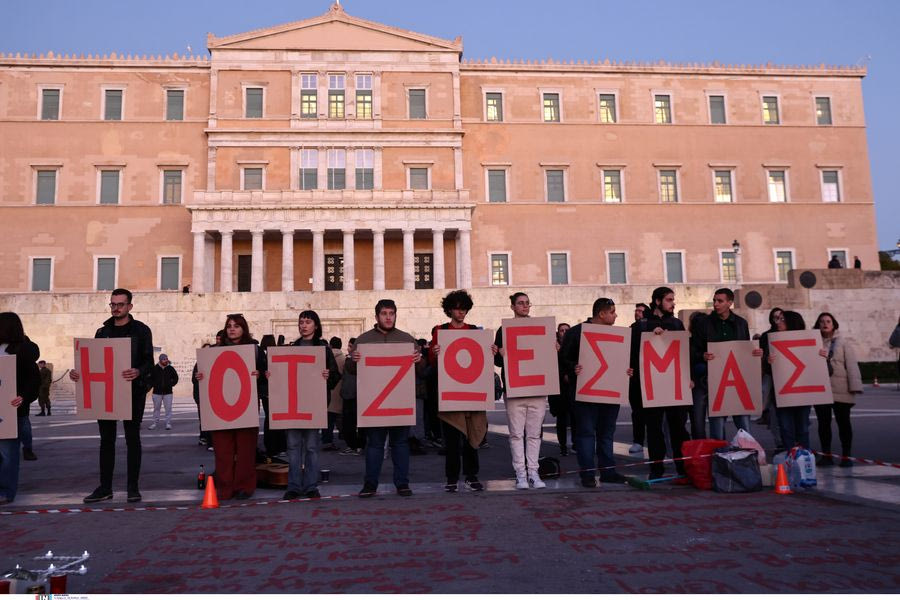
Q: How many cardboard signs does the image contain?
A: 11